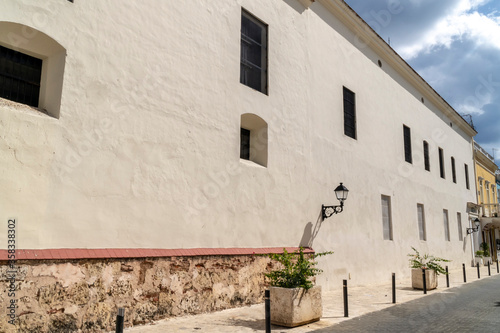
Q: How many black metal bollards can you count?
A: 10